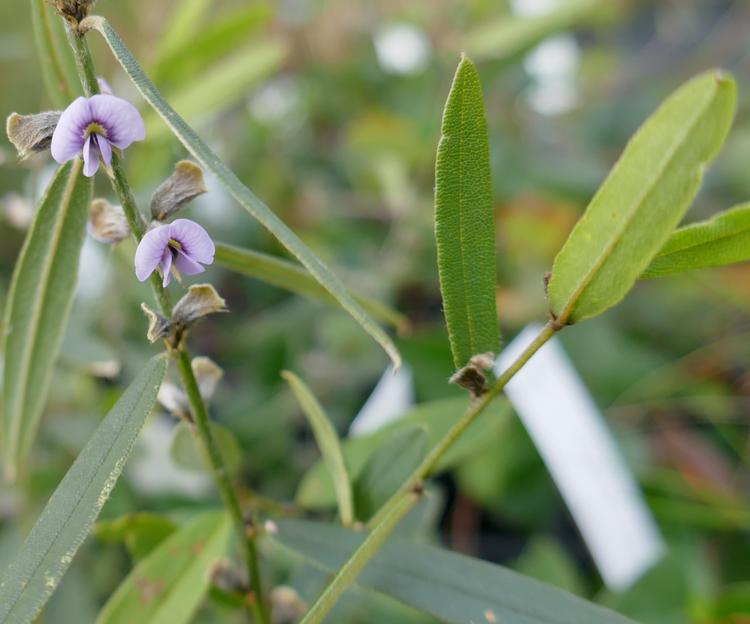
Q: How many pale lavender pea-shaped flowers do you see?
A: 2